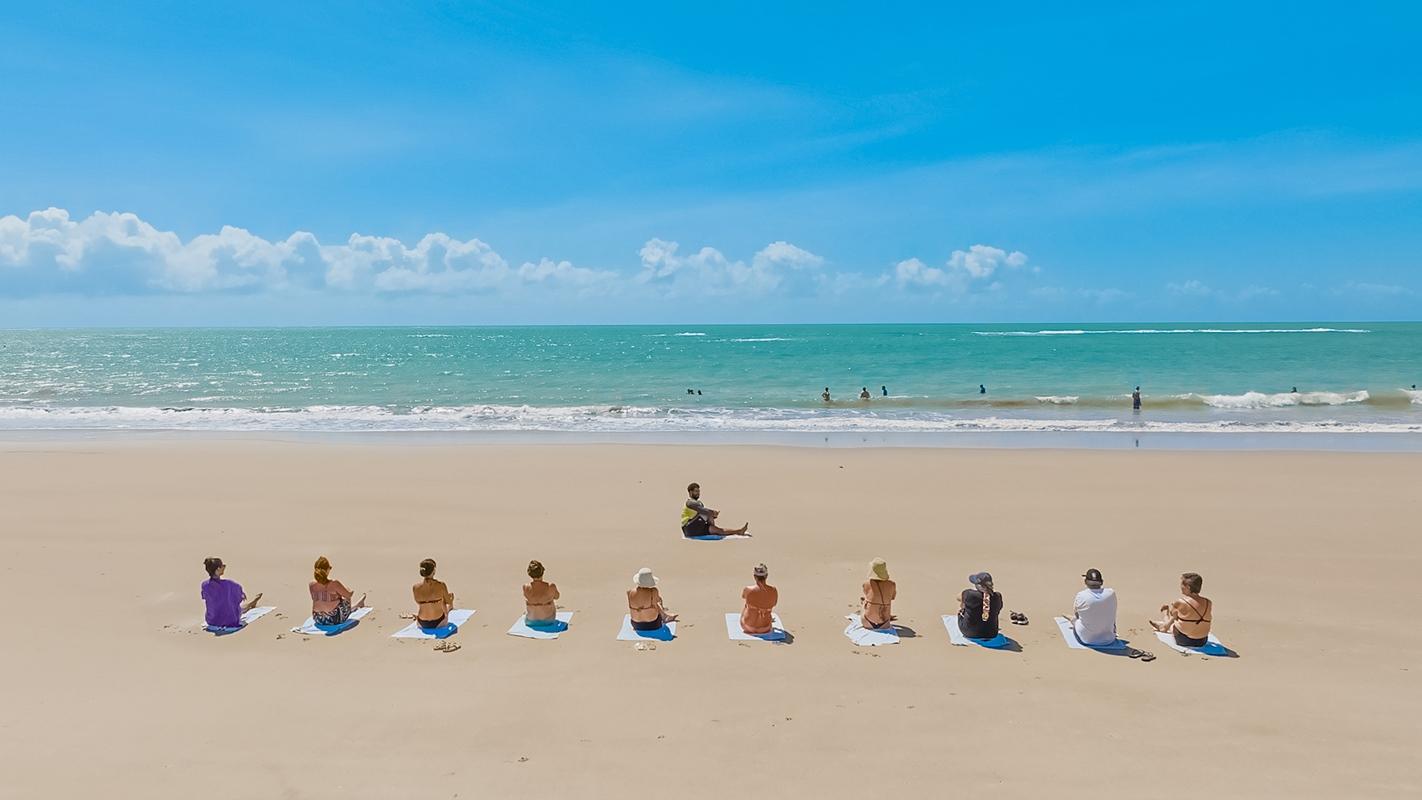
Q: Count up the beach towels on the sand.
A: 11